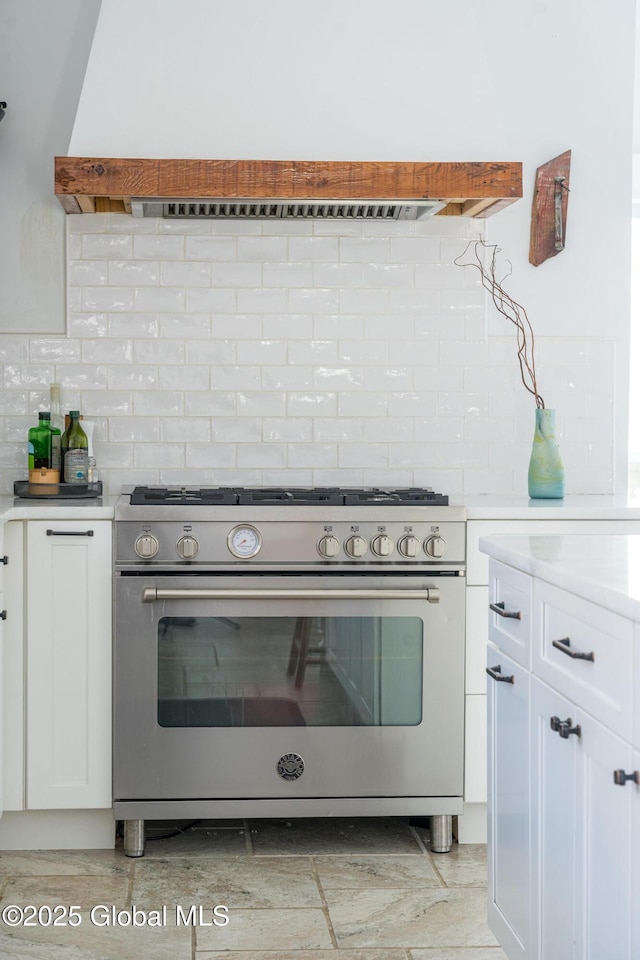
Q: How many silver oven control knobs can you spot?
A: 7